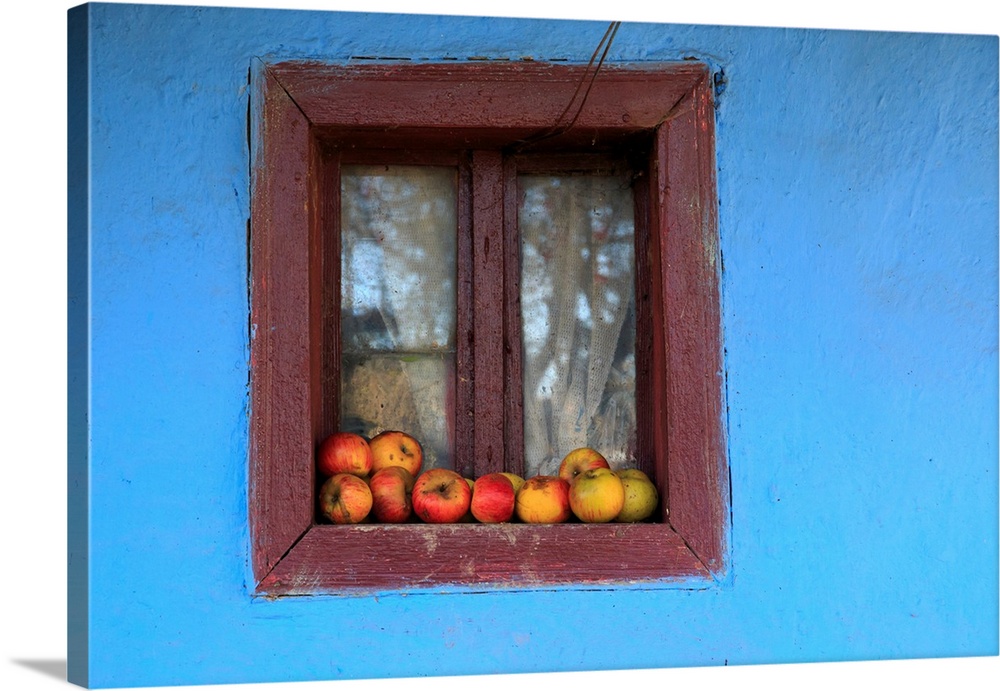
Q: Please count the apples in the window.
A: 11